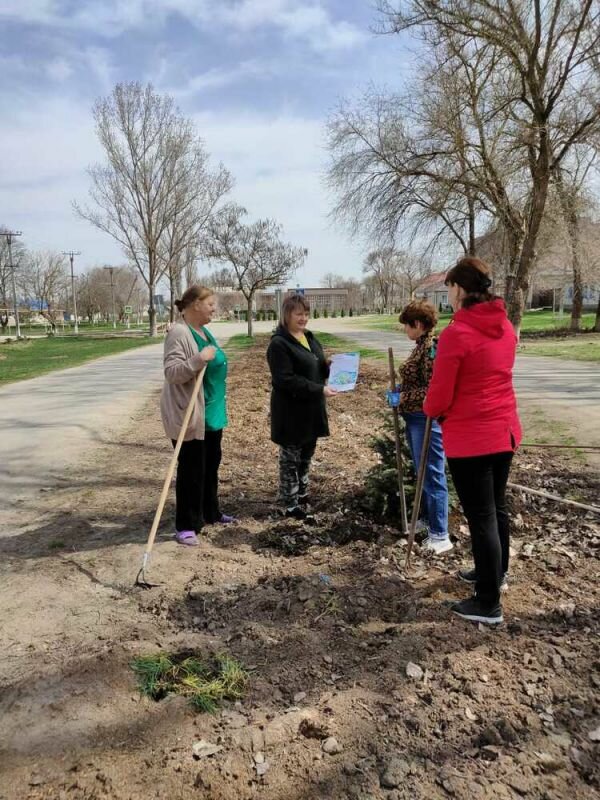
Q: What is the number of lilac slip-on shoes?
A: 2